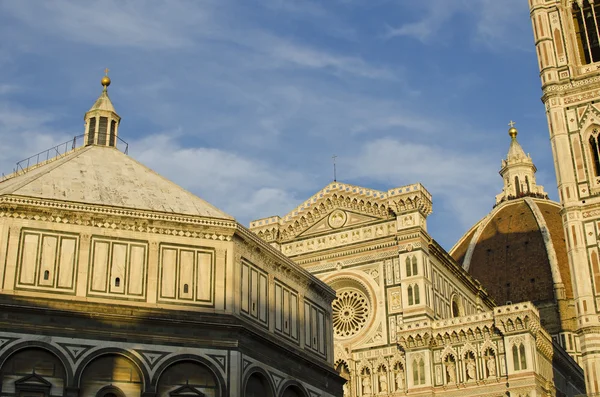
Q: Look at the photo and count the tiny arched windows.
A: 6